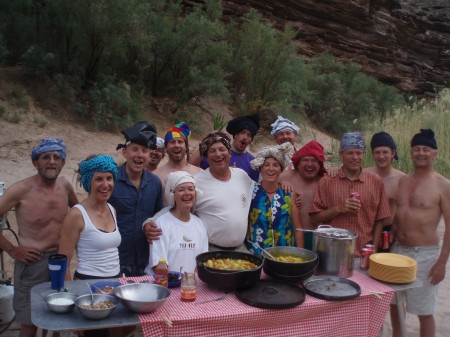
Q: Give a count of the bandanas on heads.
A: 14